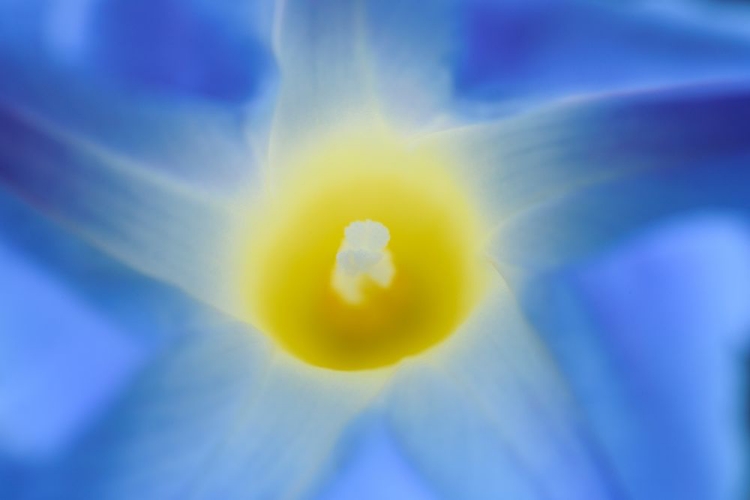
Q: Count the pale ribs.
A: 5